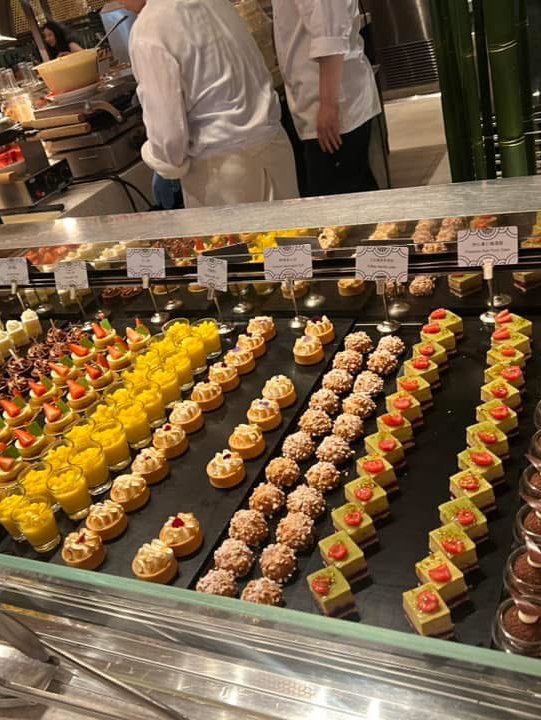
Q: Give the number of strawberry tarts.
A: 13